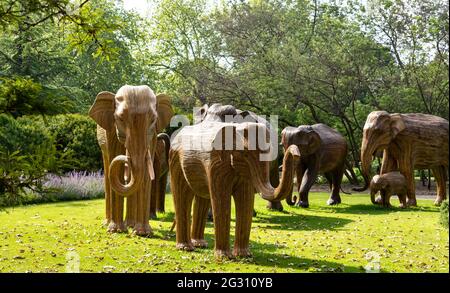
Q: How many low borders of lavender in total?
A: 1